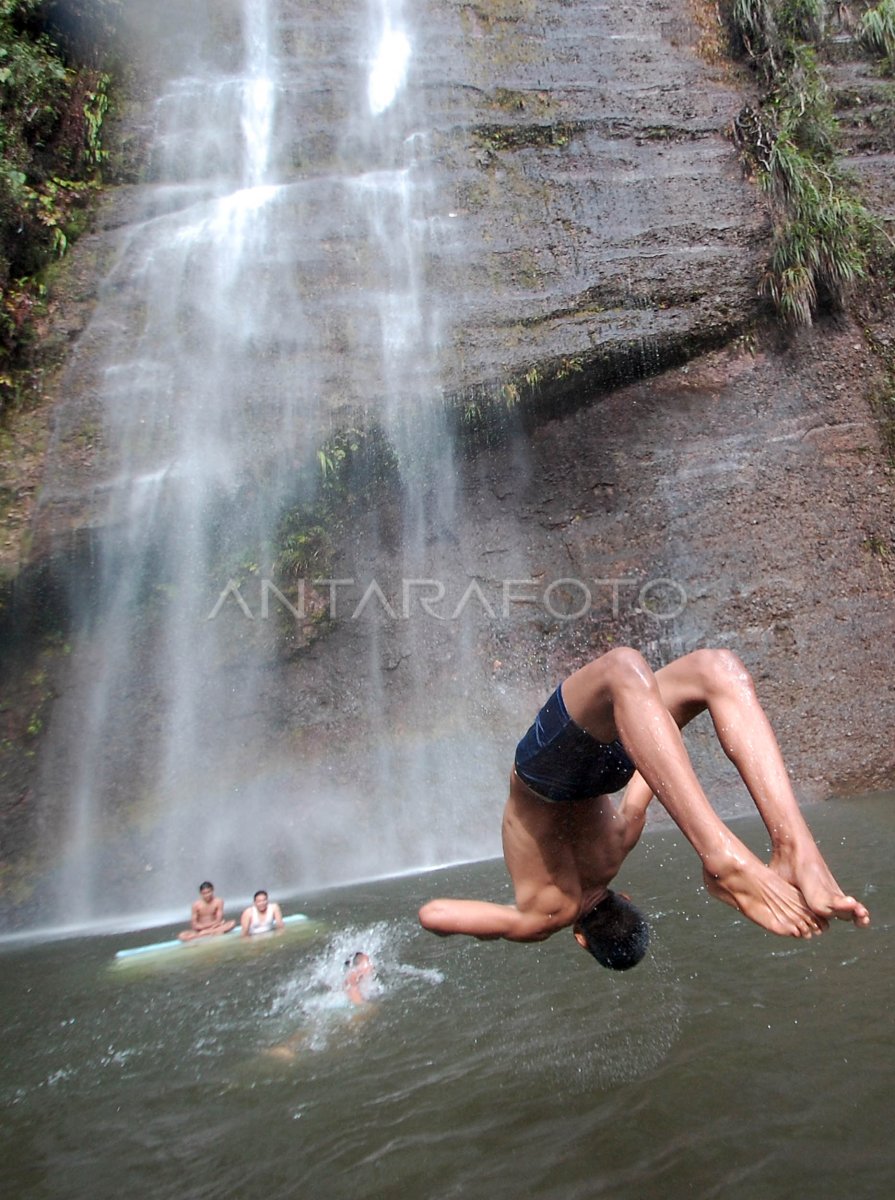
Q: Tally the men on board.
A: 2